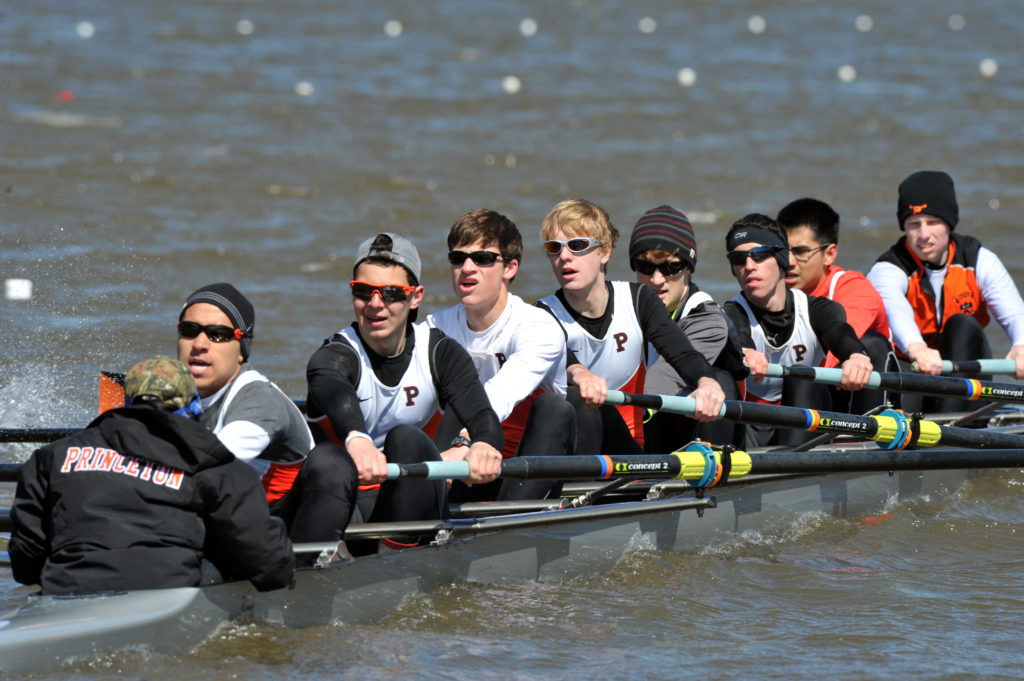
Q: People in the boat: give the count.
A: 9